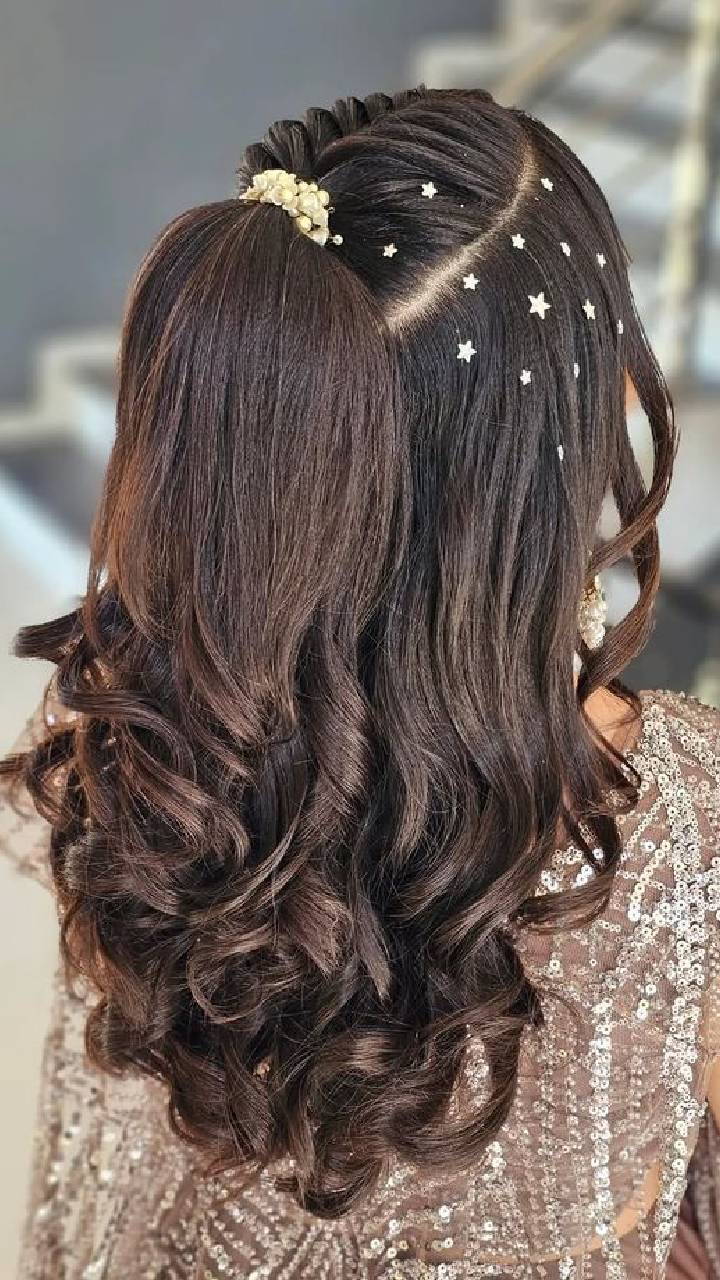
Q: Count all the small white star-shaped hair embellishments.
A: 14